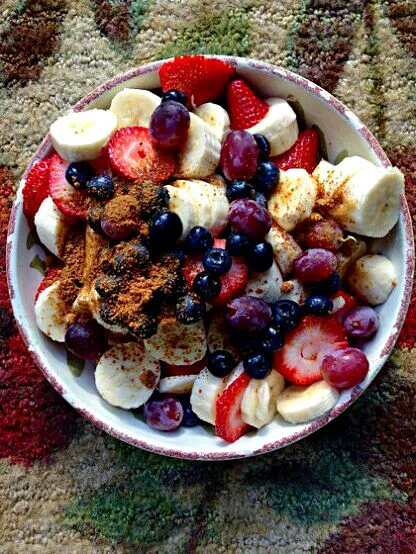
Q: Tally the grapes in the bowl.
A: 11